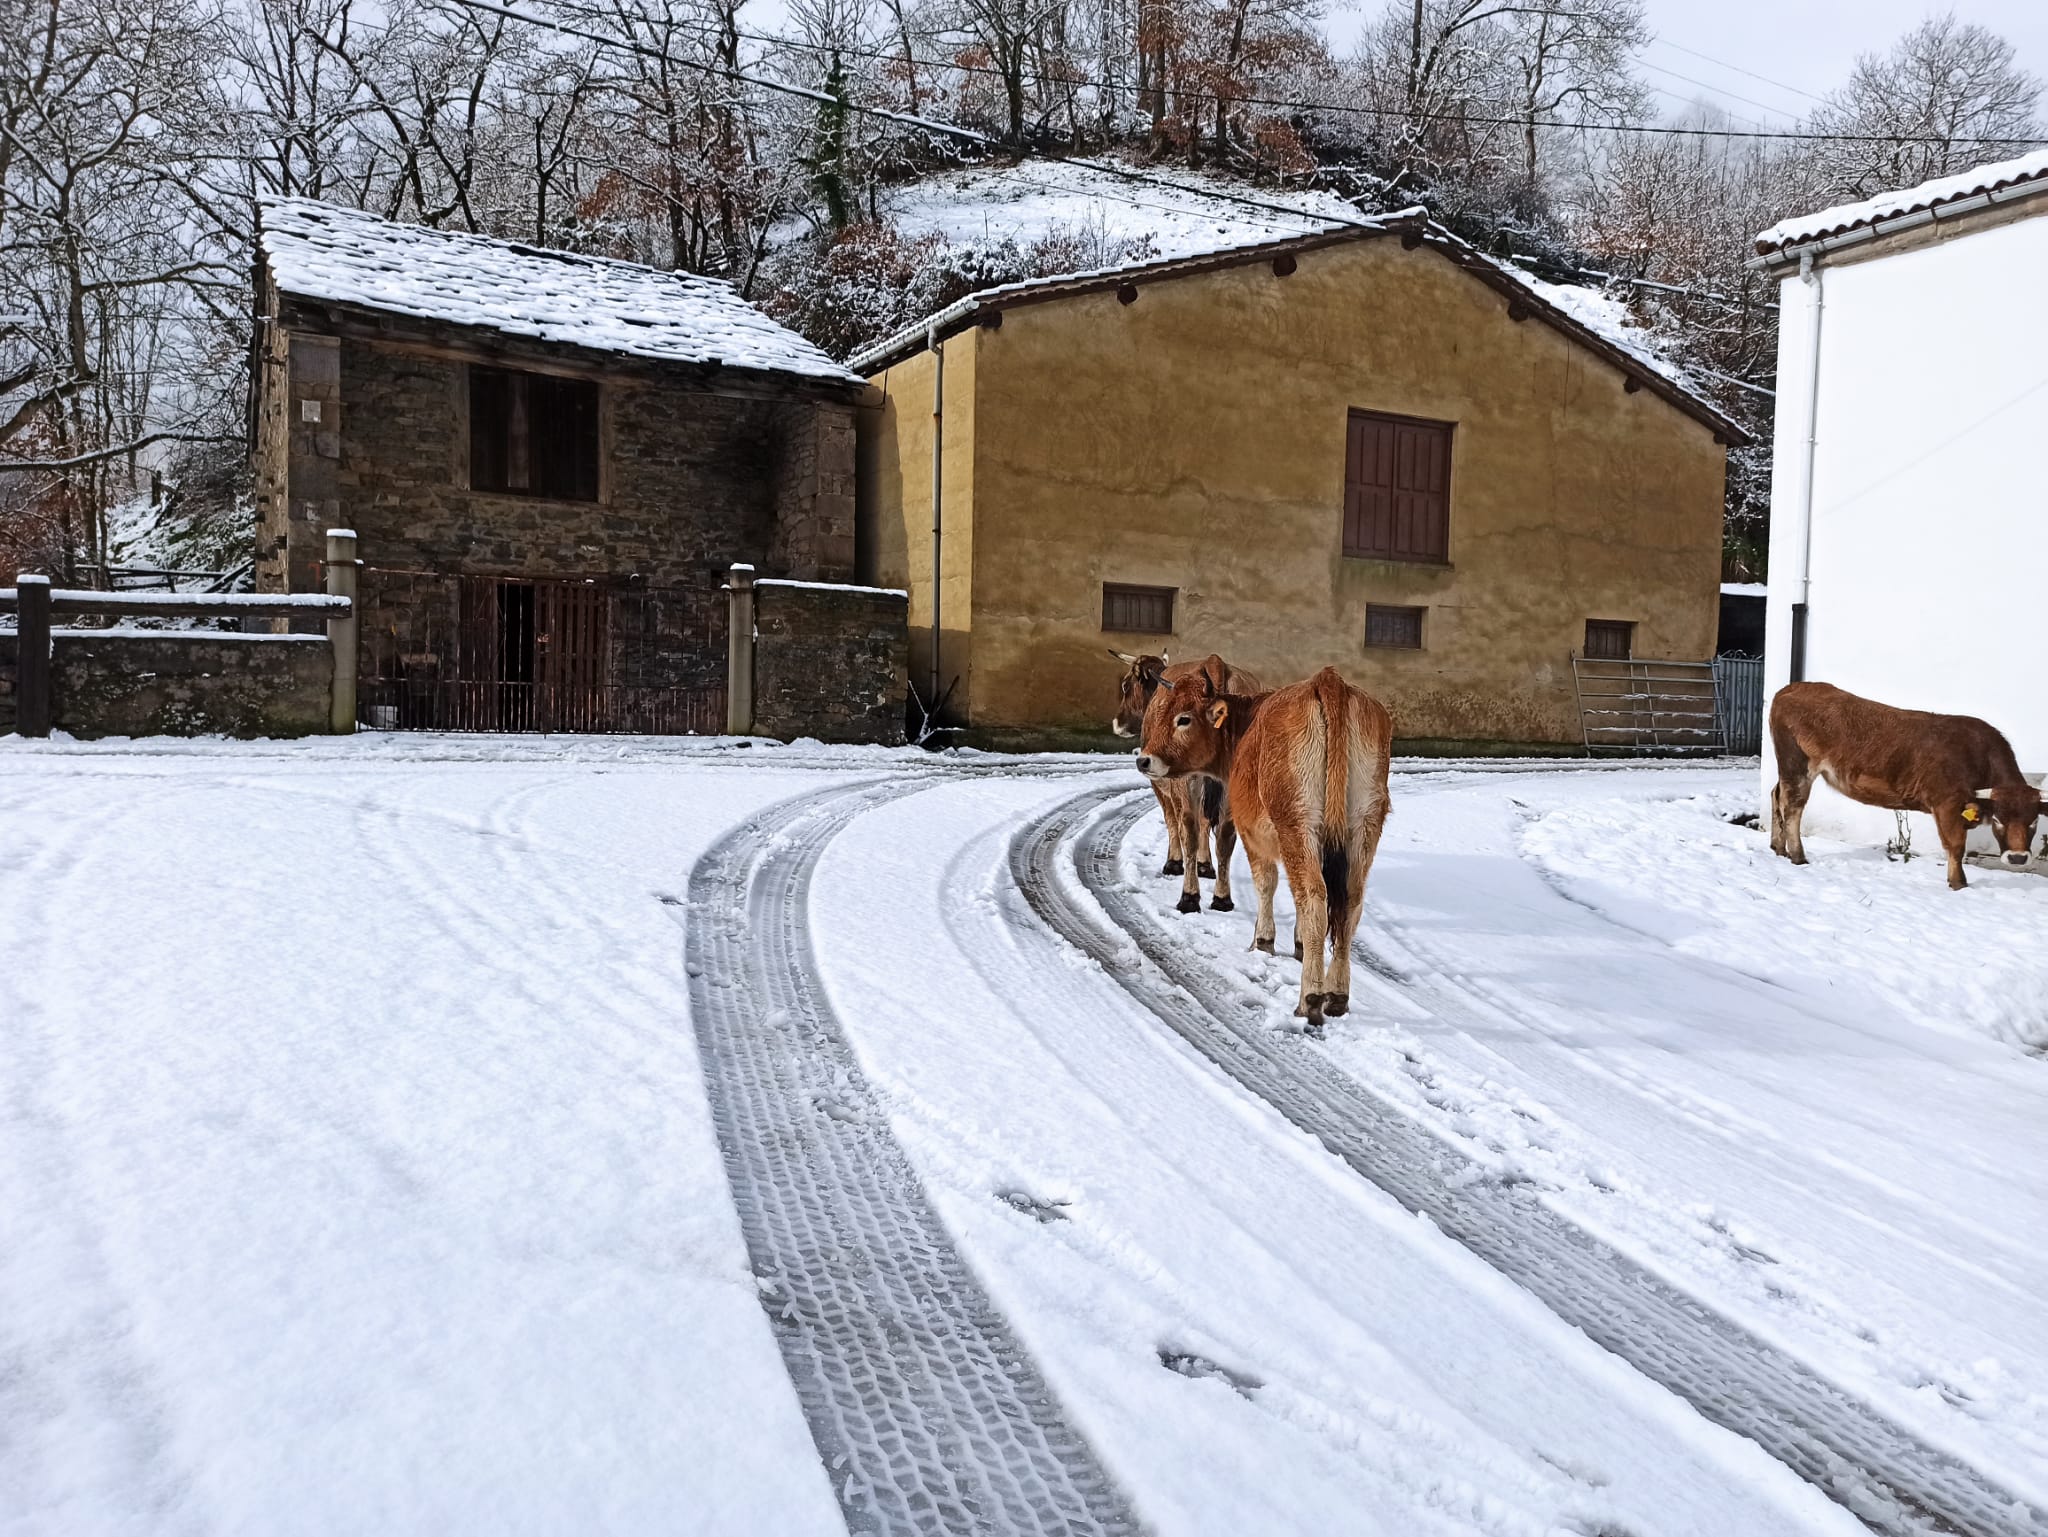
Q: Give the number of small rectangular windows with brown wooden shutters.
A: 3